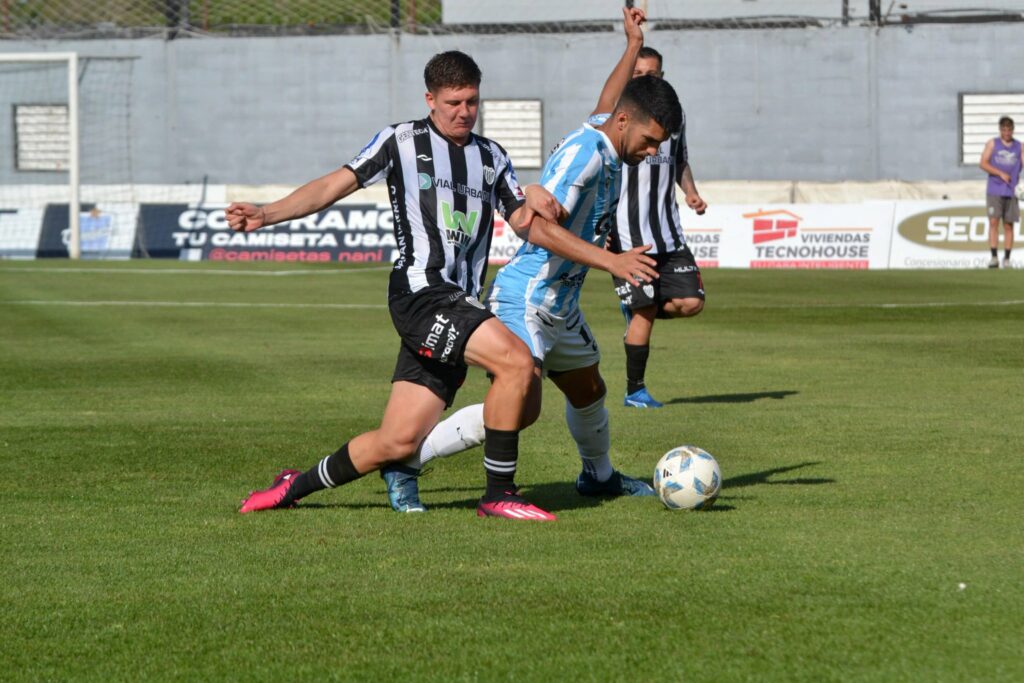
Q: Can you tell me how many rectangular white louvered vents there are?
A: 3